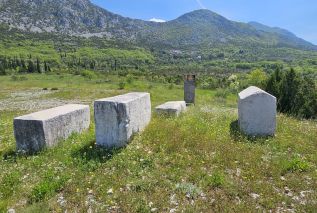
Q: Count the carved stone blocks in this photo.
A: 4